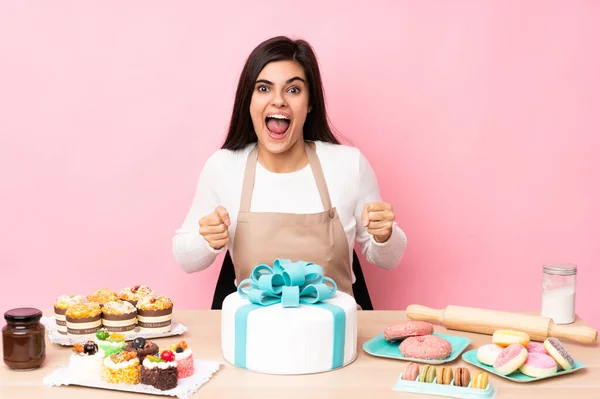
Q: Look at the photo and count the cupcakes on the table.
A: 12